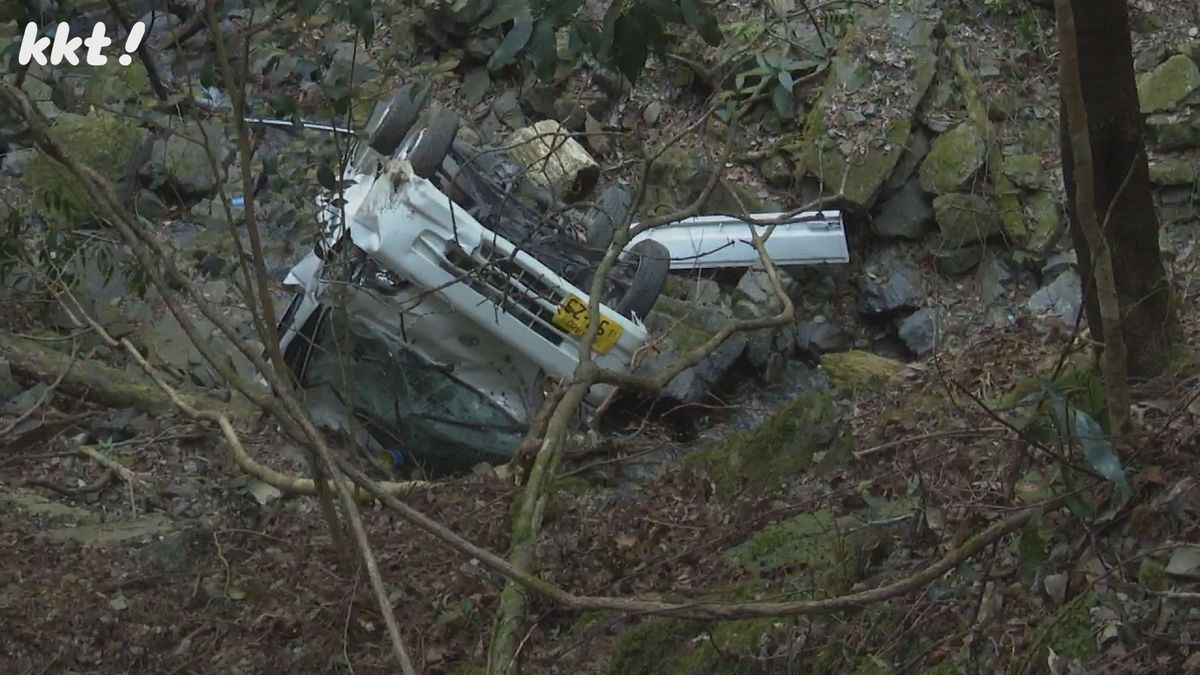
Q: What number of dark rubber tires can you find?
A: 4